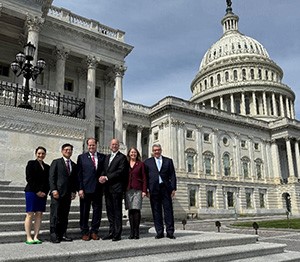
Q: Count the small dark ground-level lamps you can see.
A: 3